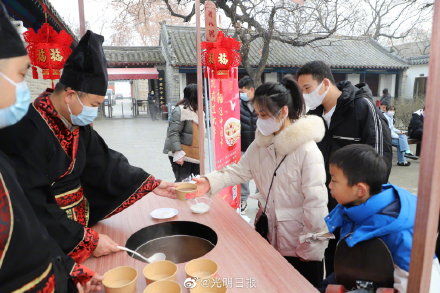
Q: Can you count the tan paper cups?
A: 6